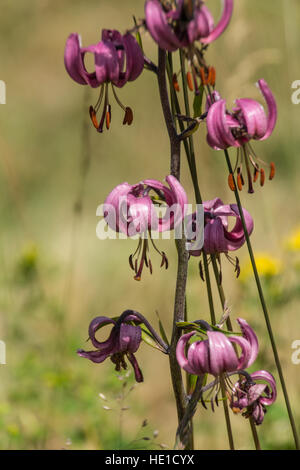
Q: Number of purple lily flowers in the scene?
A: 8